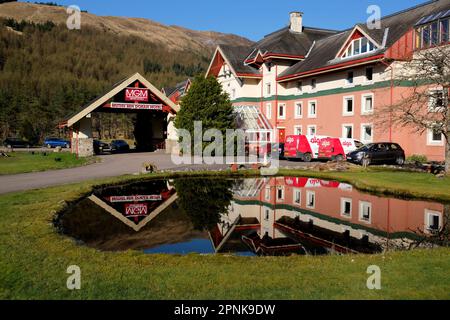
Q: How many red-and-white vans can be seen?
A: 2